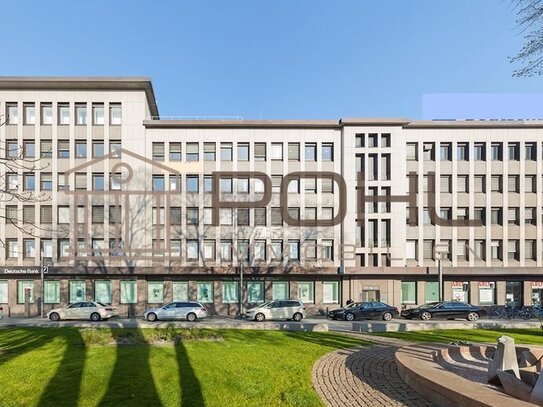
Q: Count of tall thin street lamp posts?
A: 3